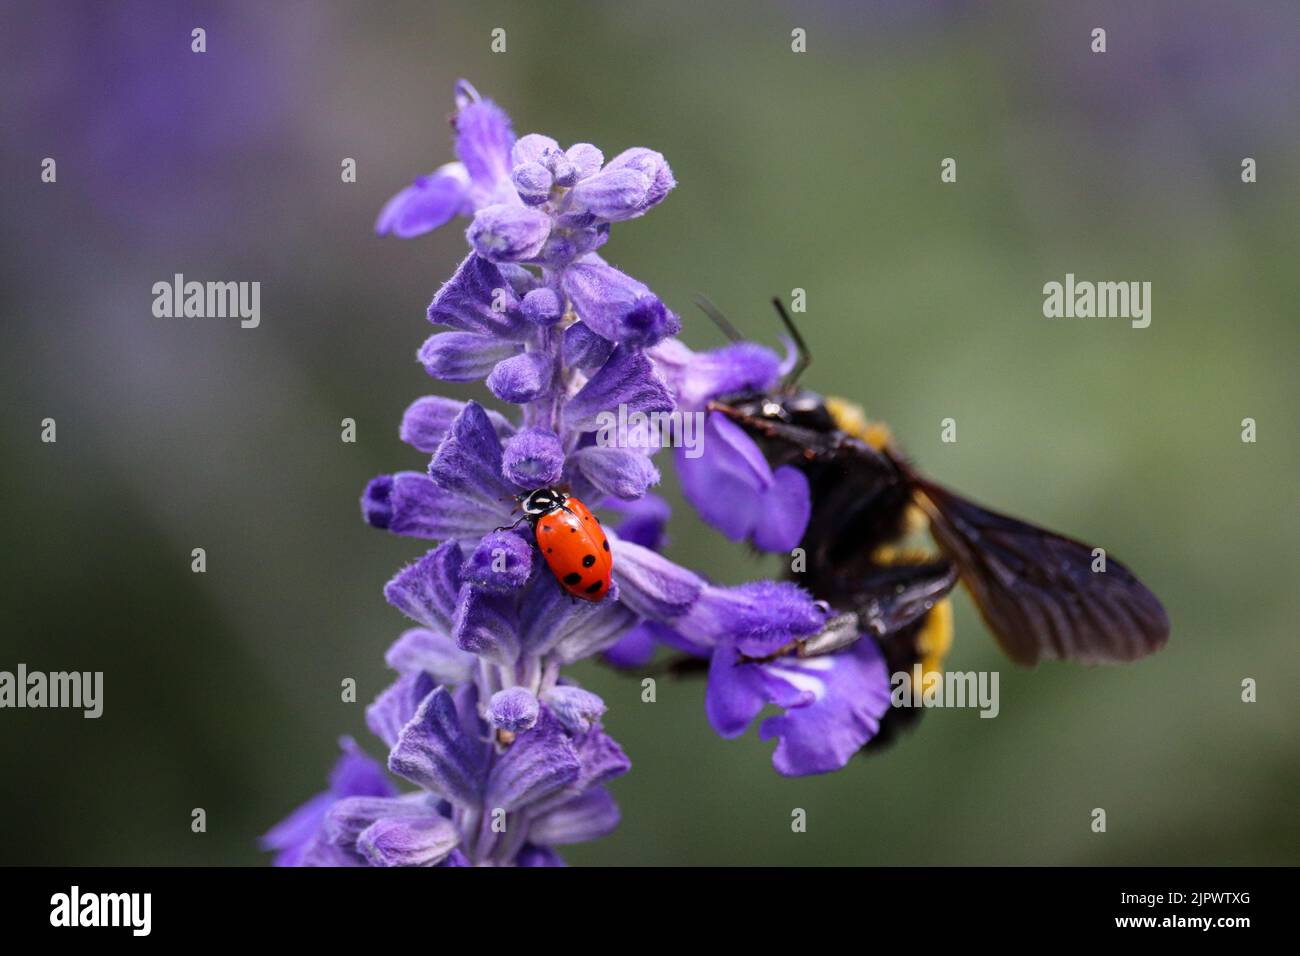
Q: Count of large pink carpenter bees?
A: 0